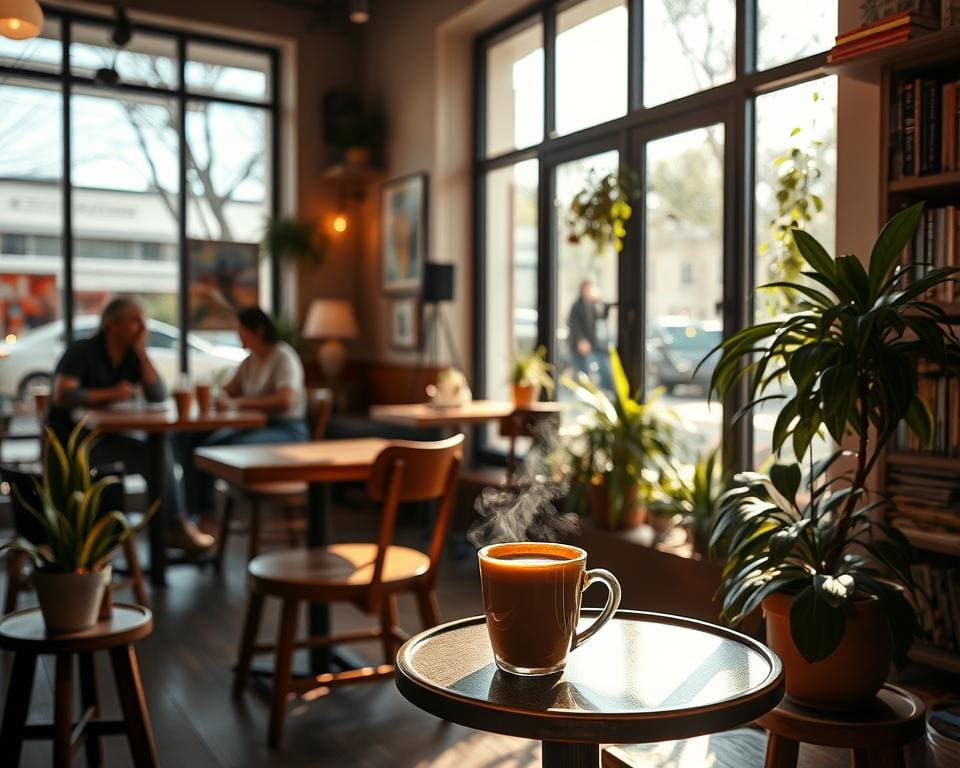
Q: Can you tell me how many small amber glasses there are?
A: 2